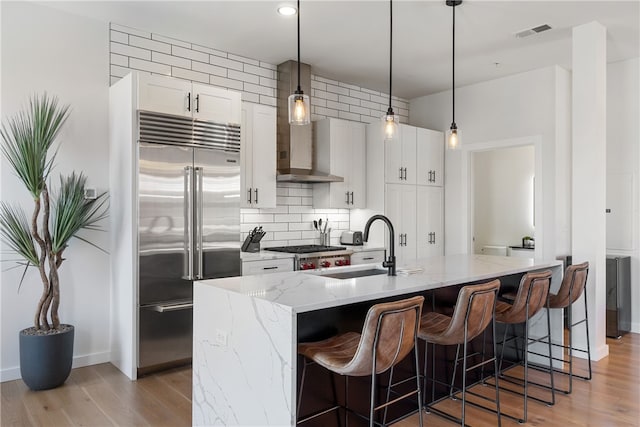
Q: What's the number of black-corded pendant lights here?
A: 3